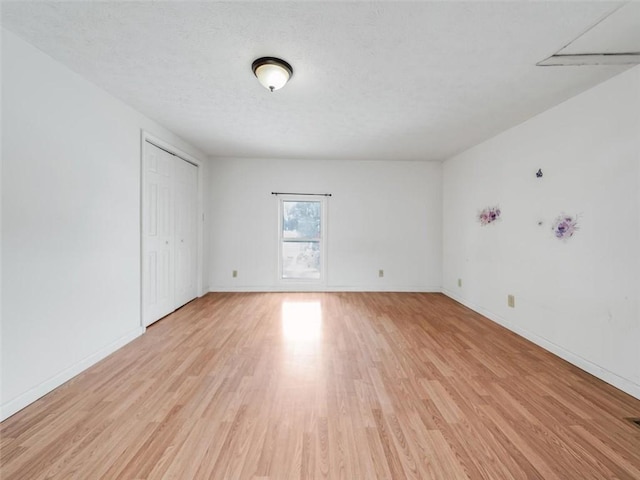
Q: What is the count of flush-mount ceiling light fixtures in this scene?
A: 1